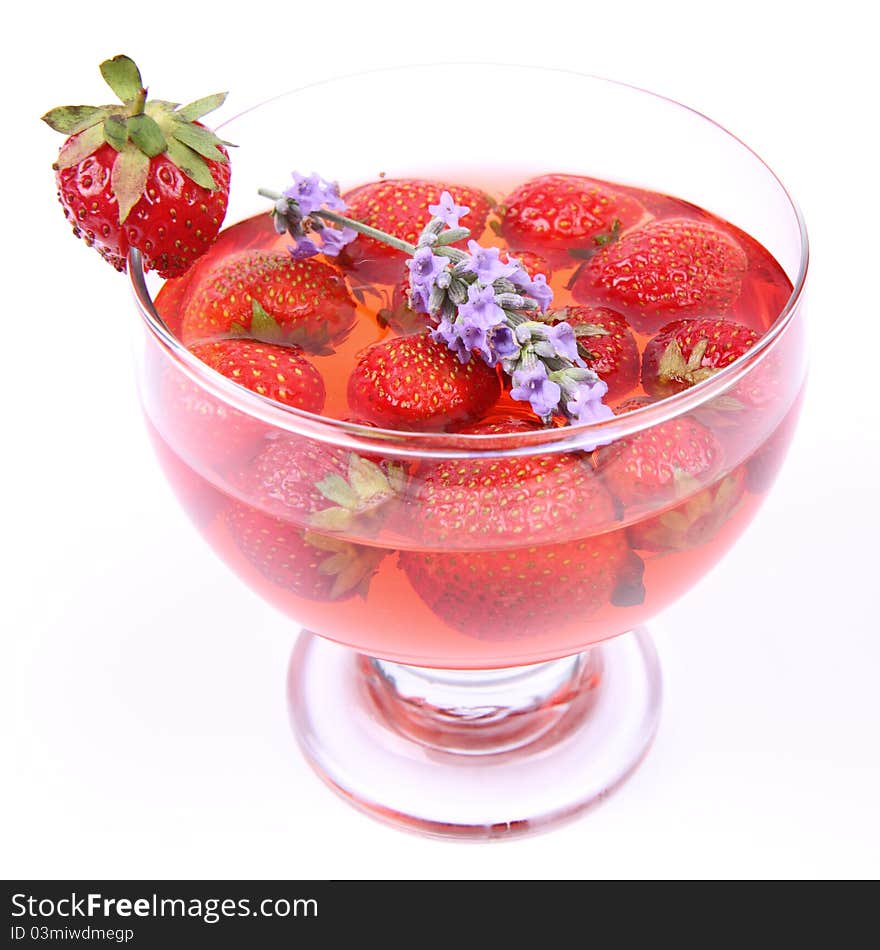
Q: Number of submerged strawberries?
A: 12